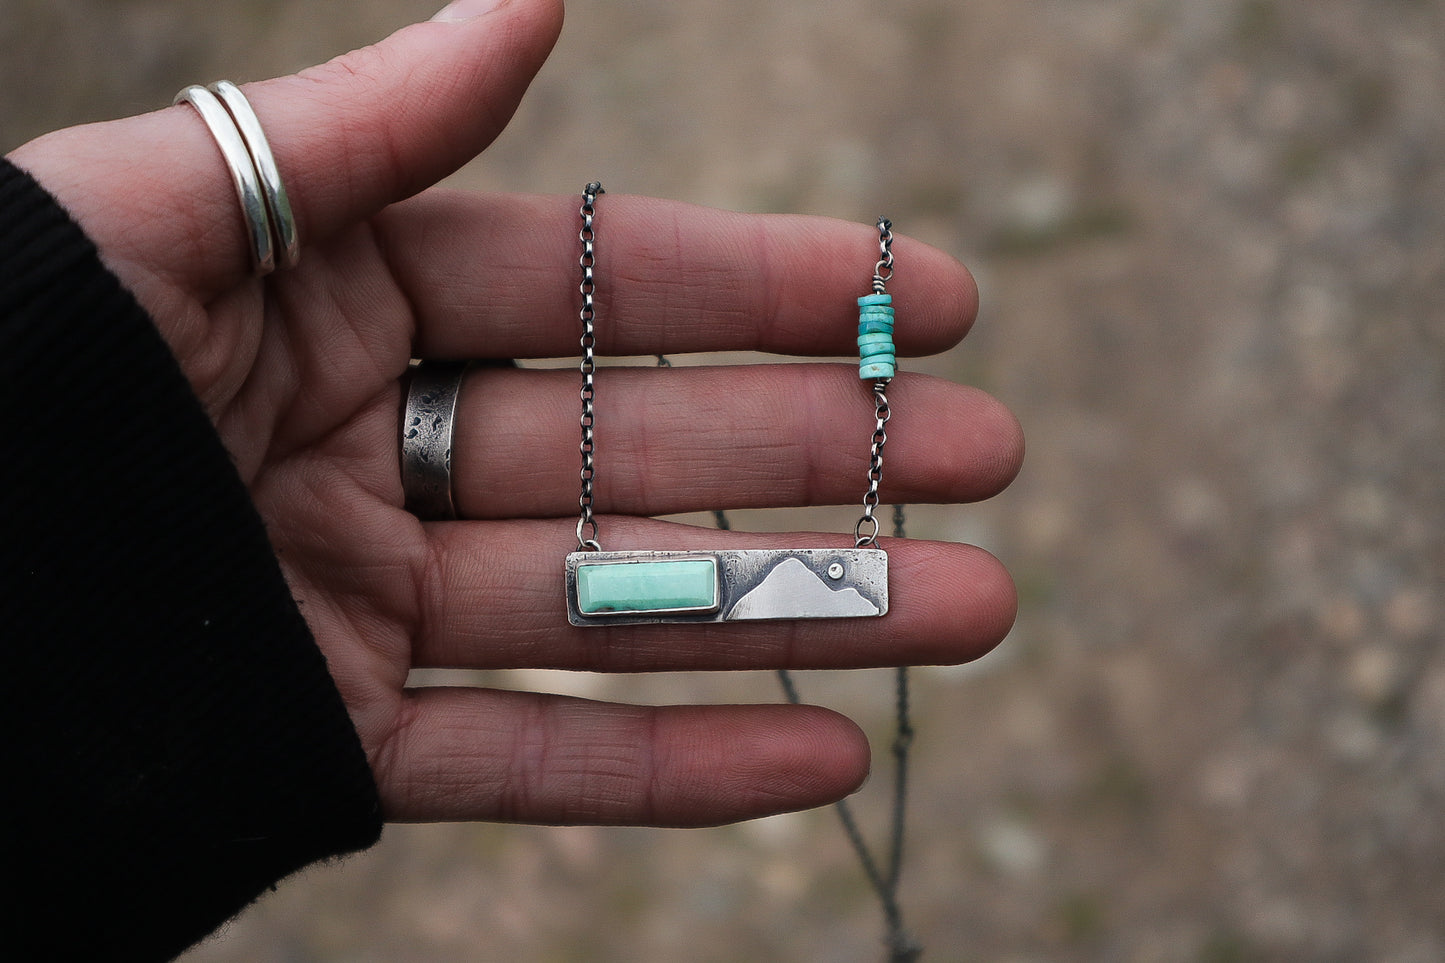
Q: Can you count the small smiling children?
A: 0